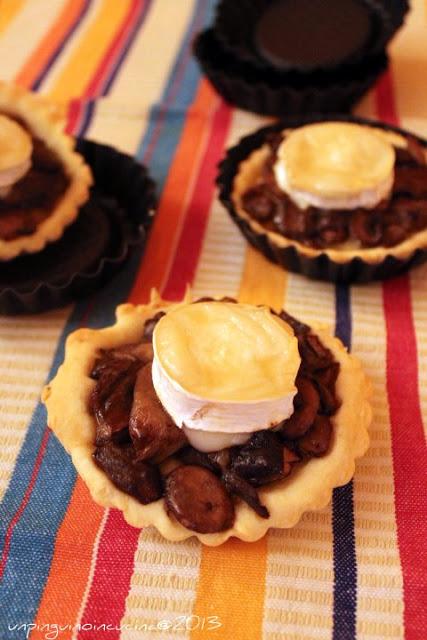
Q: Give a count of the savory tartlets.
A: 3